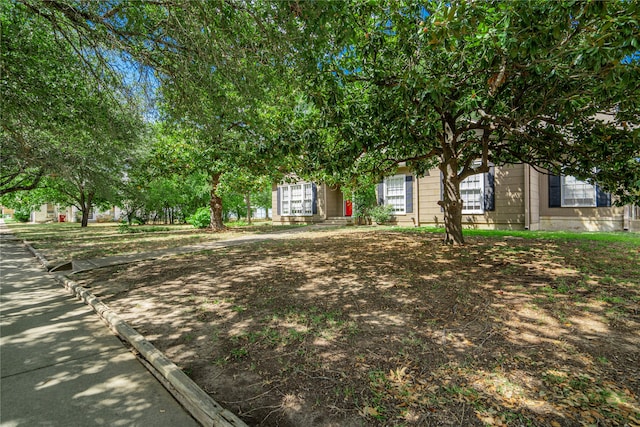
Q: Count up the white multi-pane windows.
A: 4